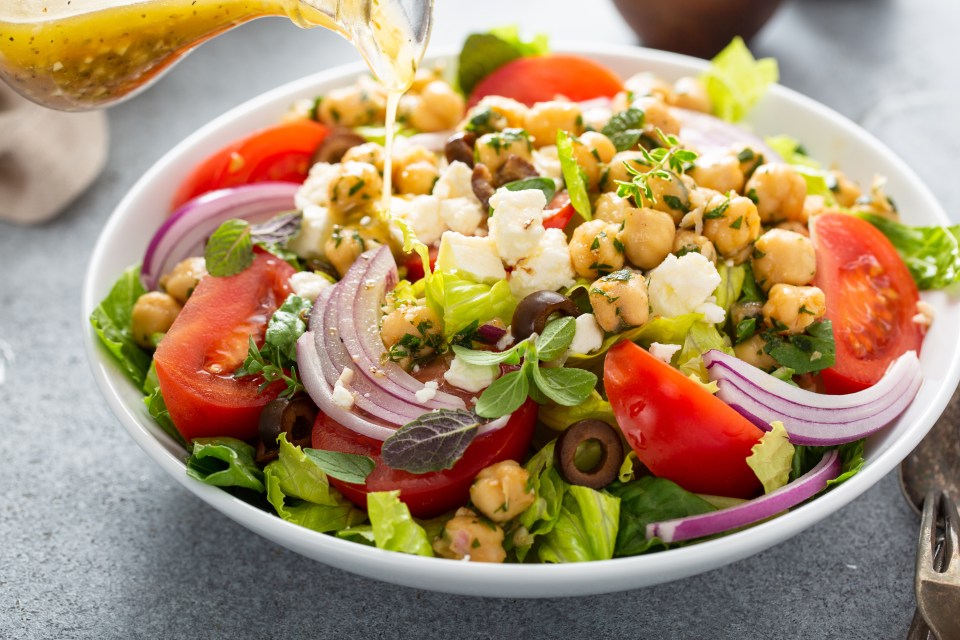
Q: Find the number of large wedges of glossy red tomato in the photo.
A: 6